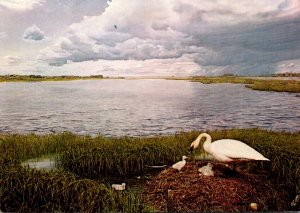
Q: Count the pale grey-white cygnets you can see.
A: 3